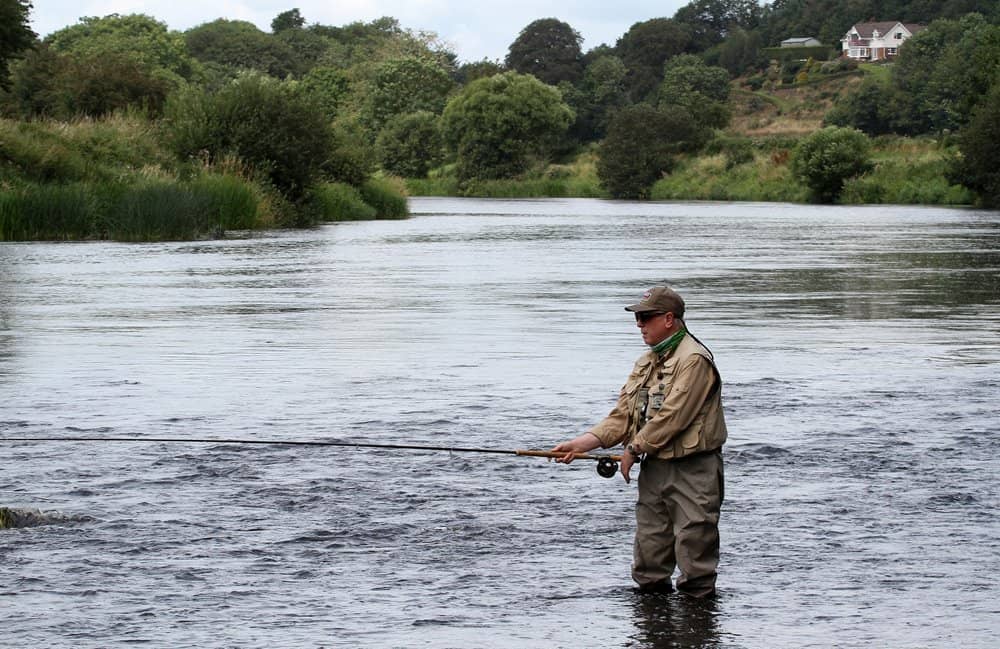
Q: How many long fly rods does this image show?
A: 1